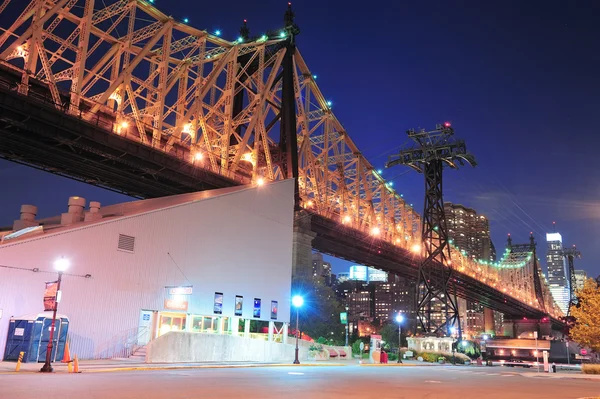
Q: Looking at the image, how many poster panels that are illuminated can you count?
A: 4